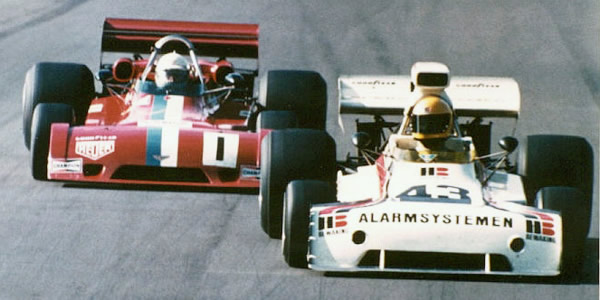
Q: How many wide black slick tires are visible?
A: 8